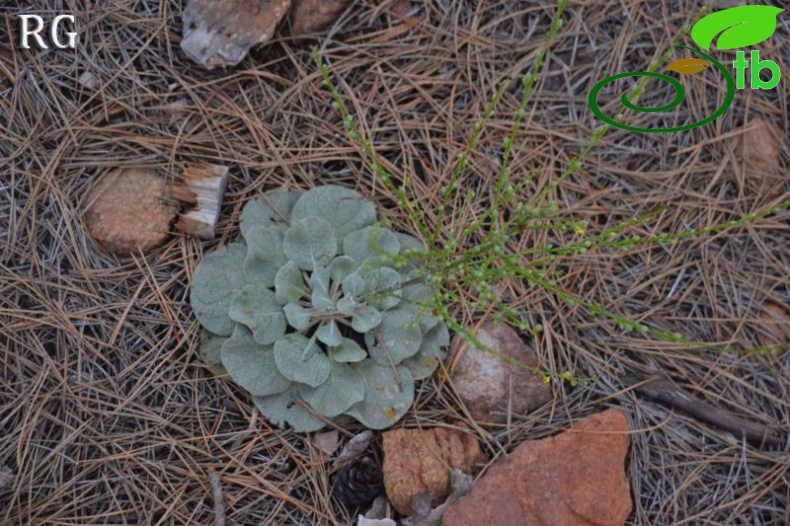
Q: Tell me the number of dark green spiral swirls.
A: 1